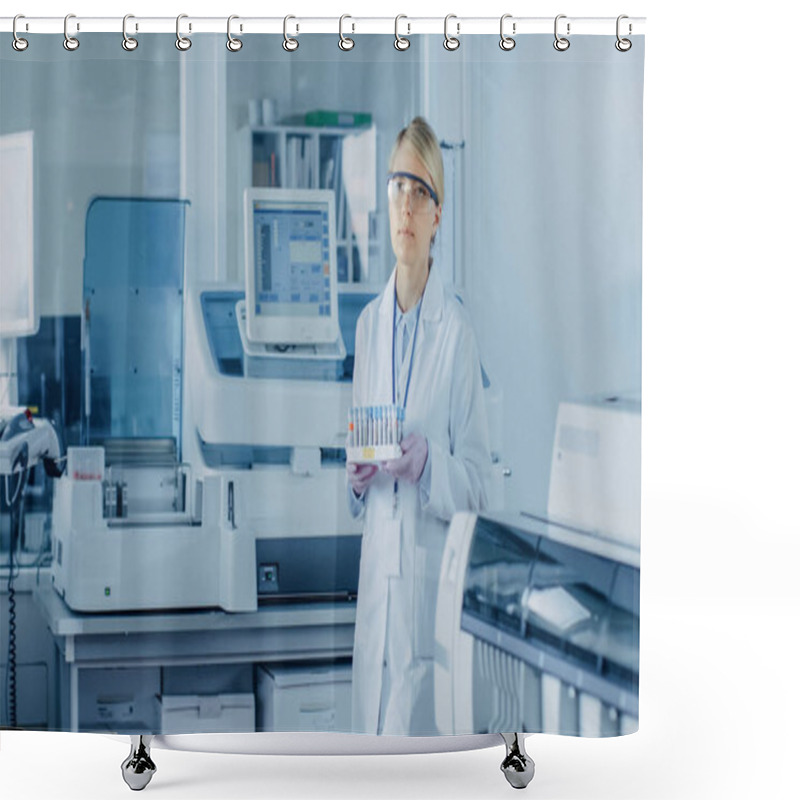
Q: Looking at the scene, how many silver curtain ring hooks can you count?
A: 12